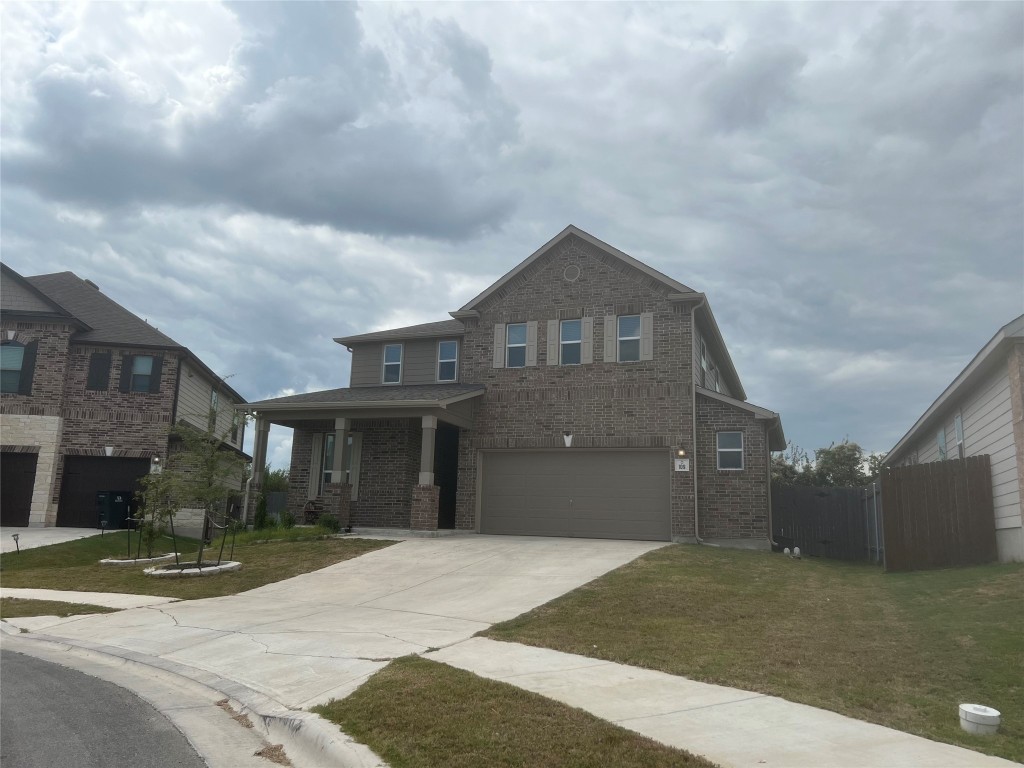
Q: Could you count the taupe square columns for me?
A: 3